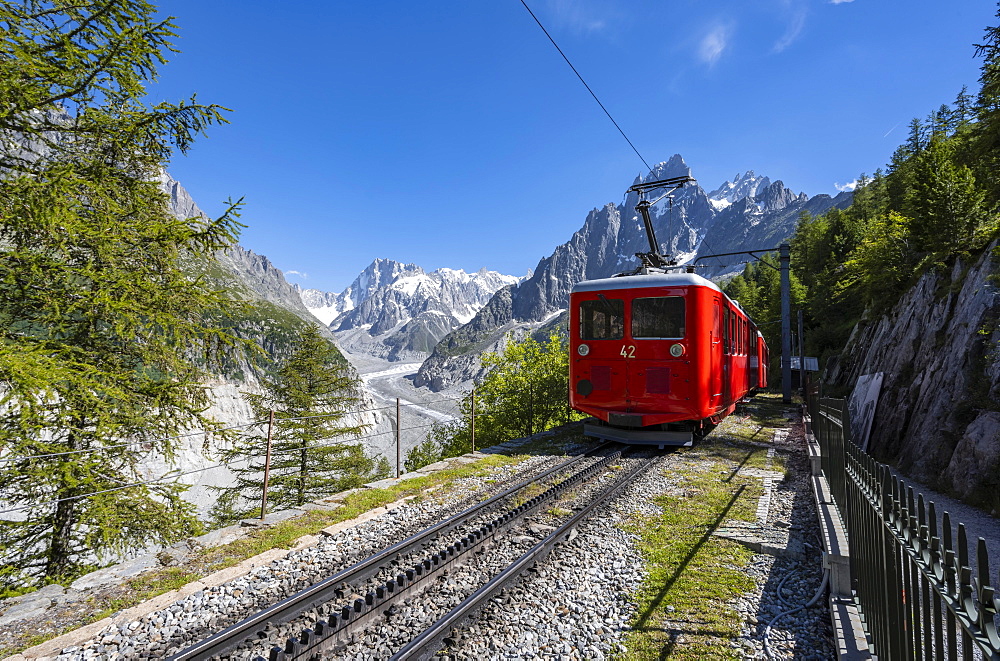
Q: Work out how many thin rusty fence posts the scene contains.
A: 3